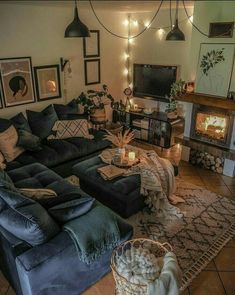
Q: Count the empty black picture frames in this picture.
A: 2